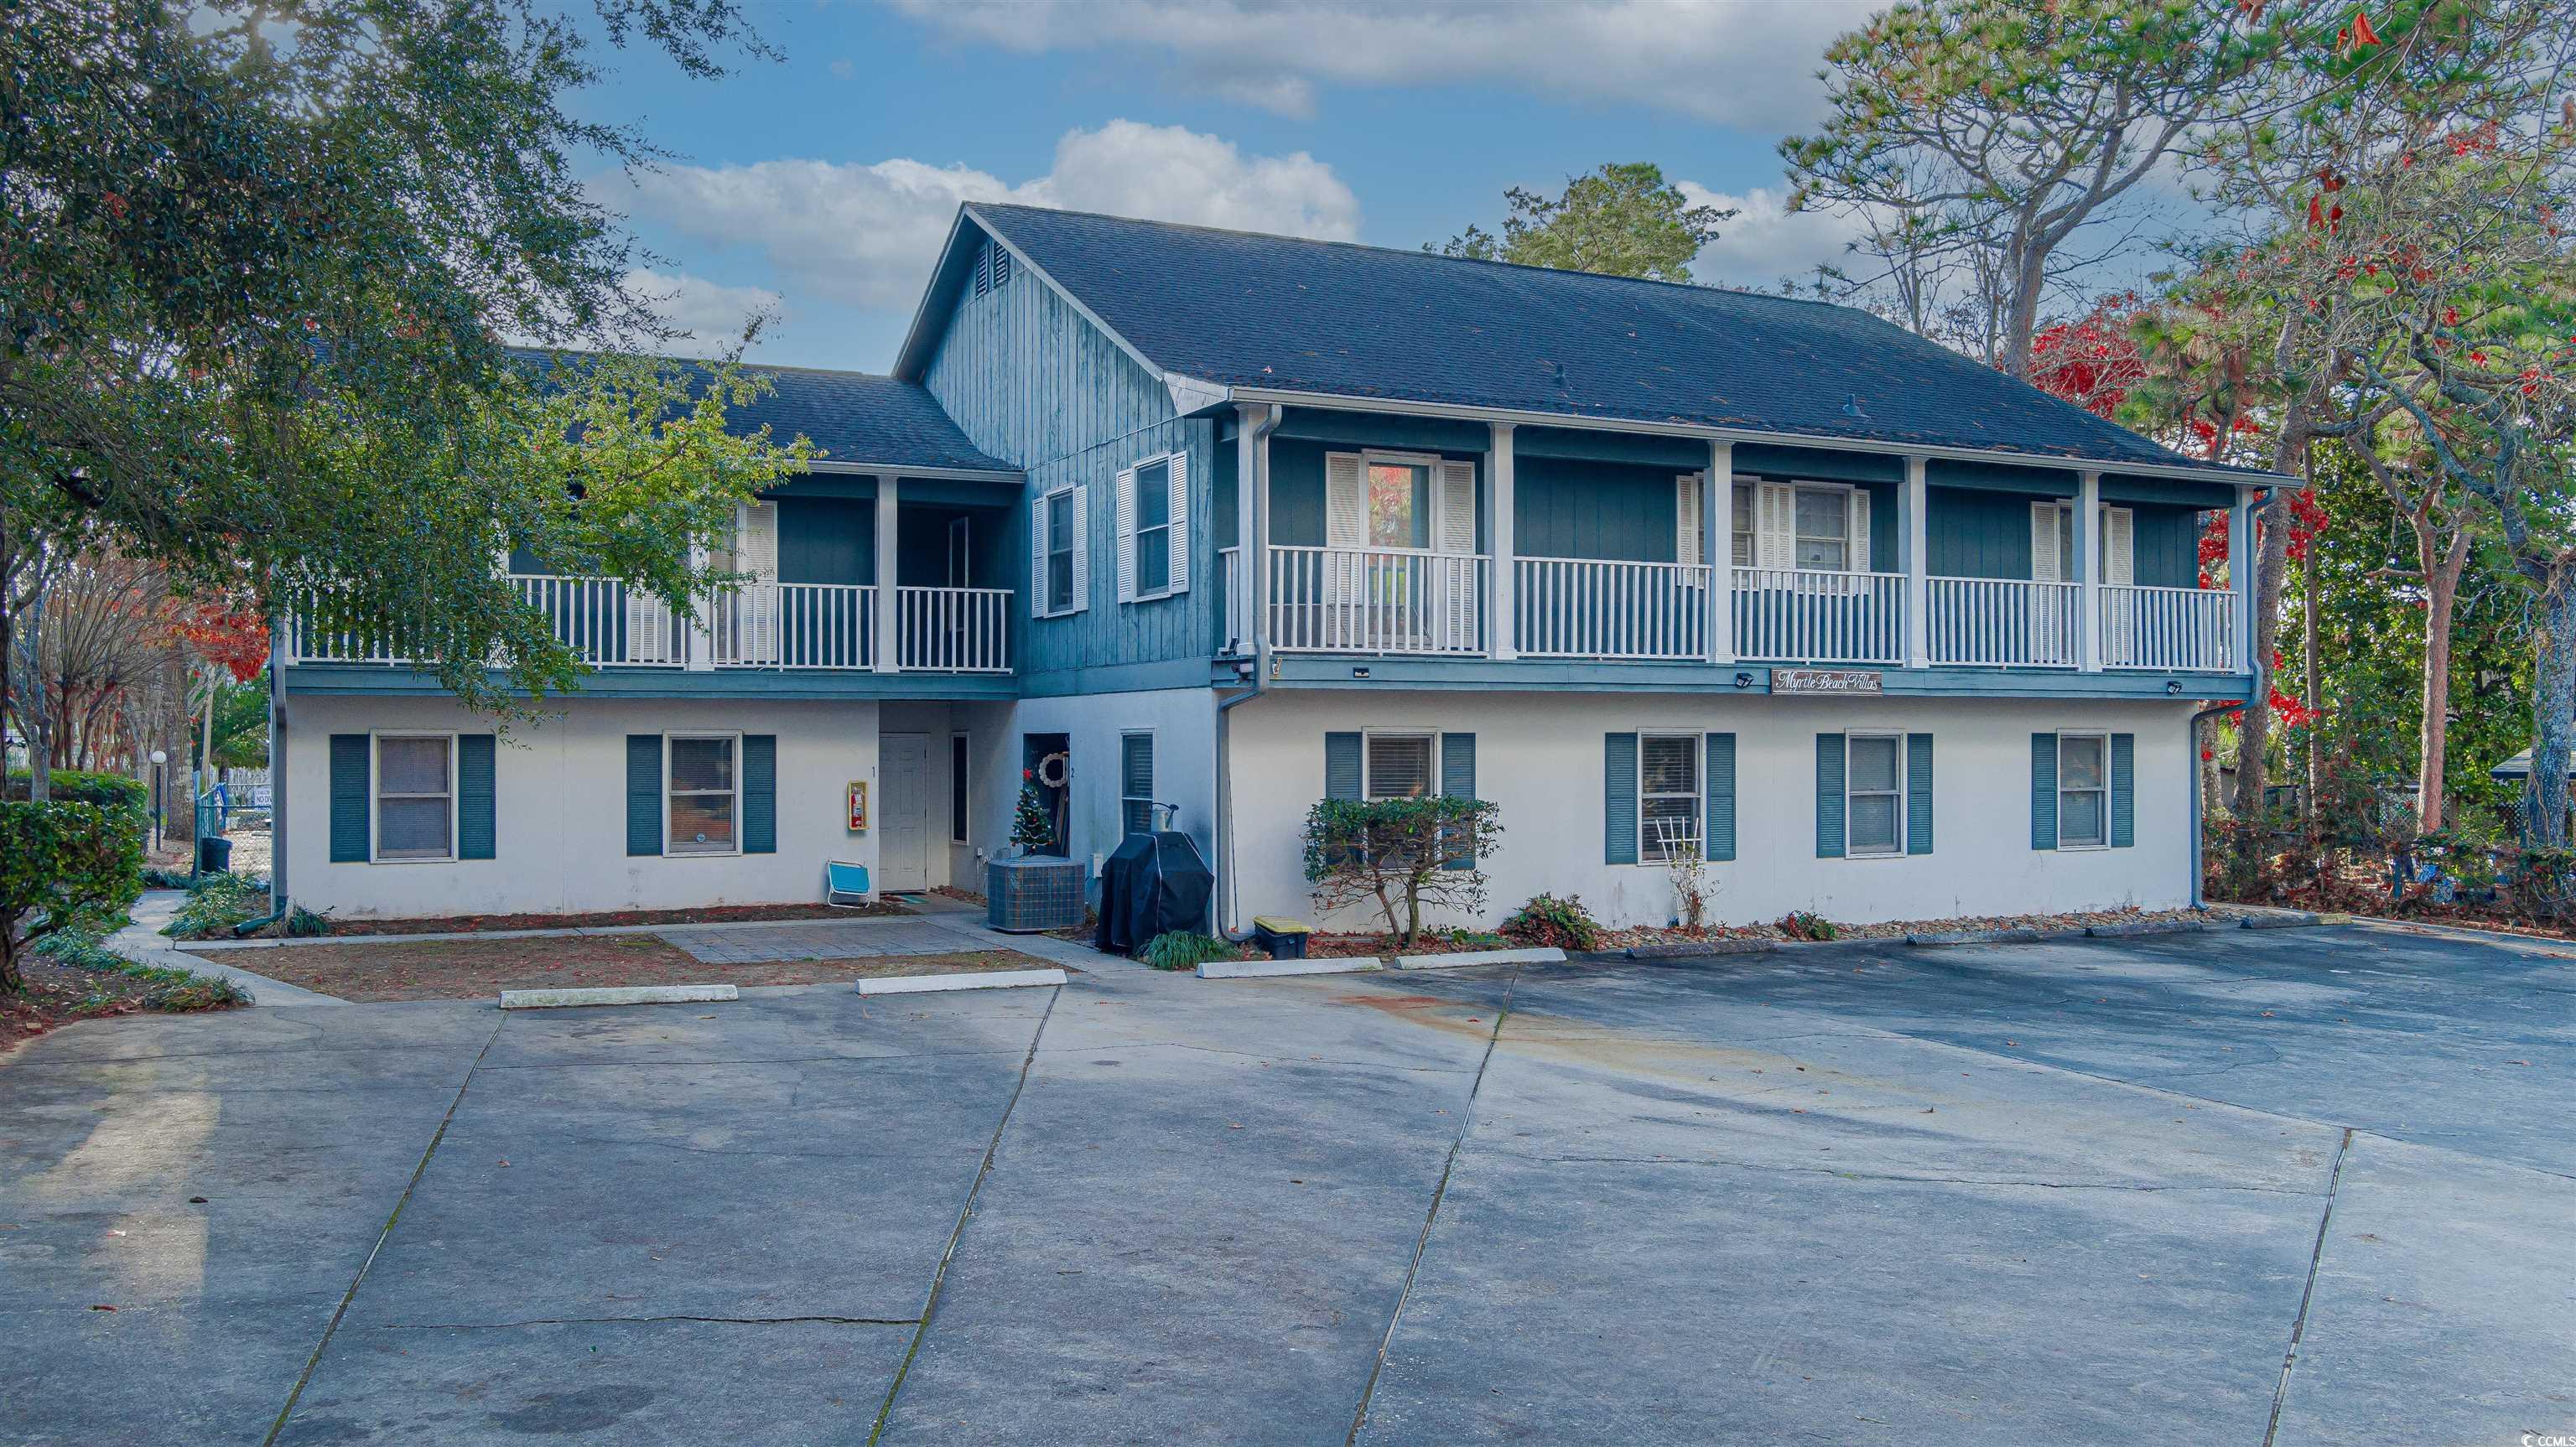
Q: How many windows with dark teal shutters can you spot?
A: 6